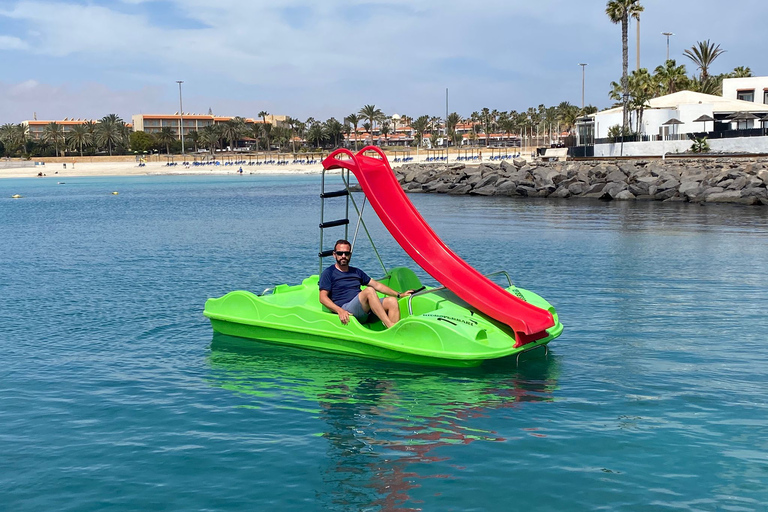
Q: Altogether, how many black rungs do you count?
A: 3